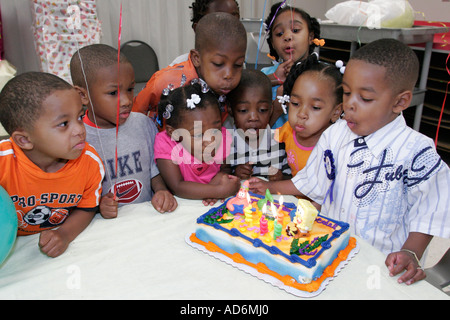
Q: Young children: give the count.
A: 9